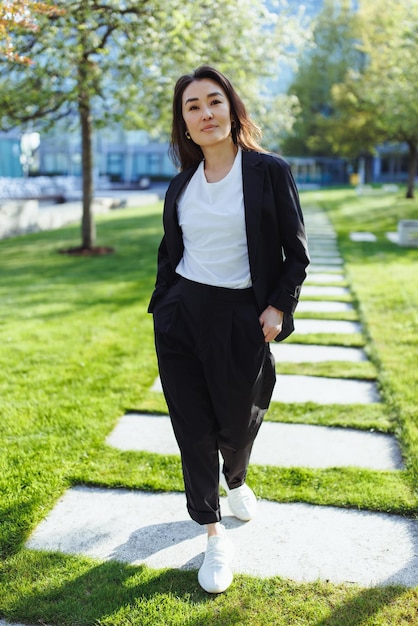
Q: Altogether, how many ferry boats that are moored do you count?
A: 0